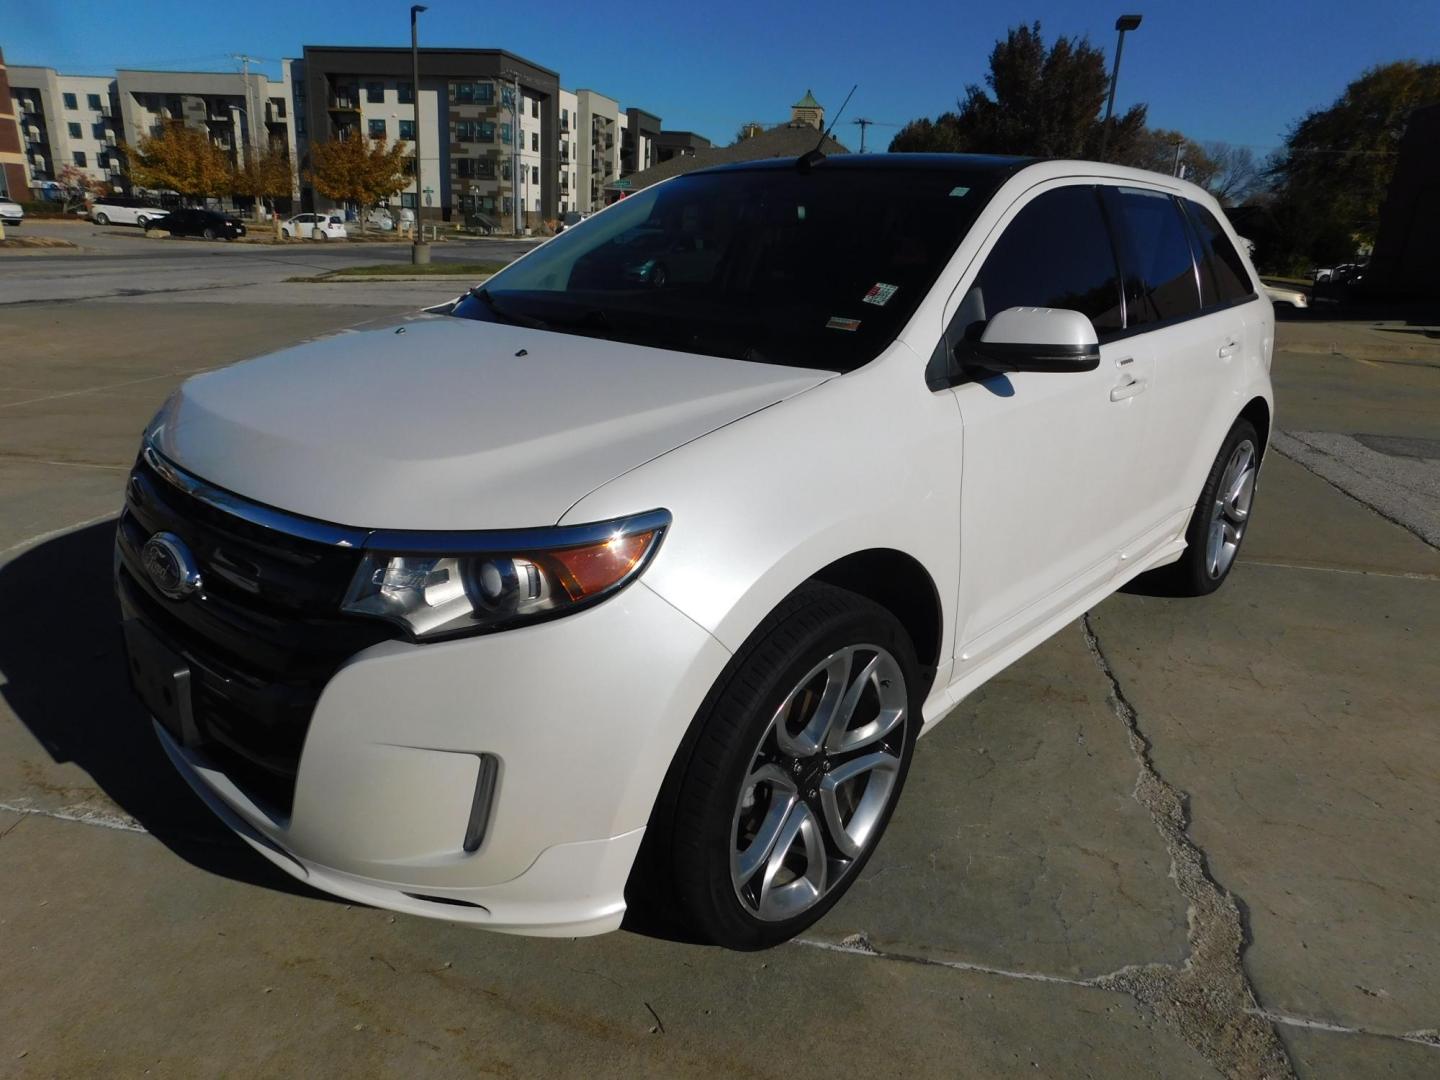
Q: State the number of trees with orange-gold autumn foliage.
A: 3